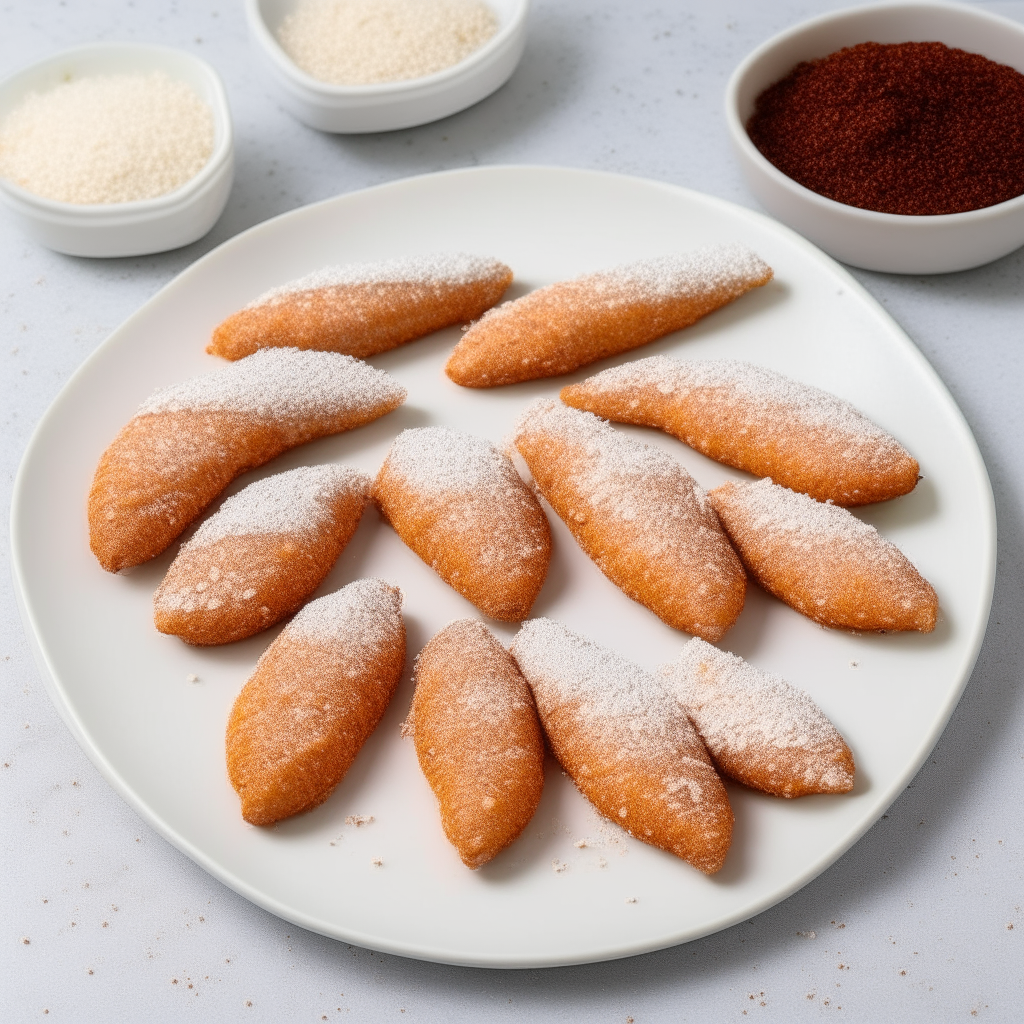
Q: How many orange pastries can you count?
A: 12